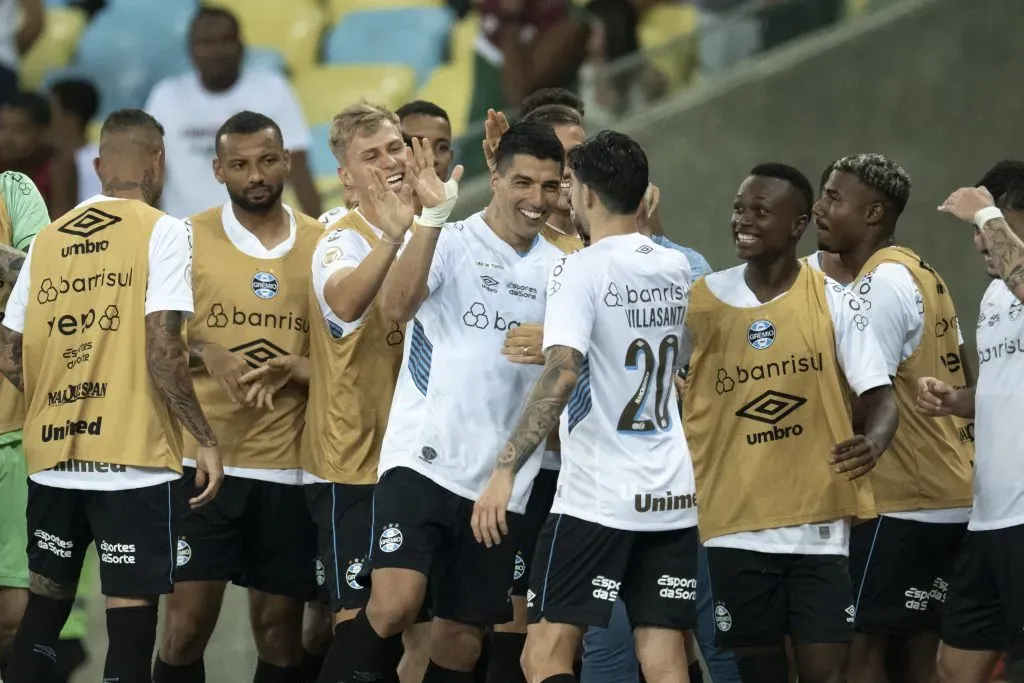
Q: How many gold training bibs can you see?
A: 7